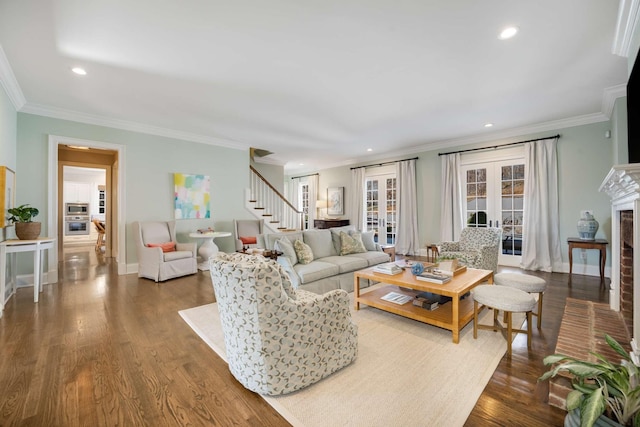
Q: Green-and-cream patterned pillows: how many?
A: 2